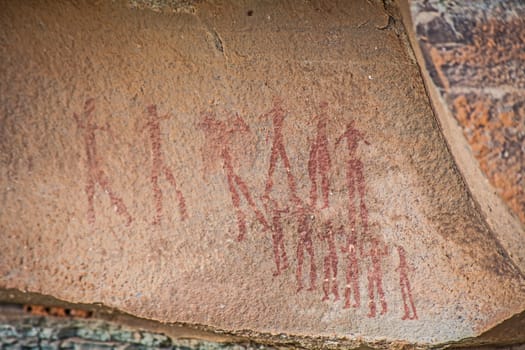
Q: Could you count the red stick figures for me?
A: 12